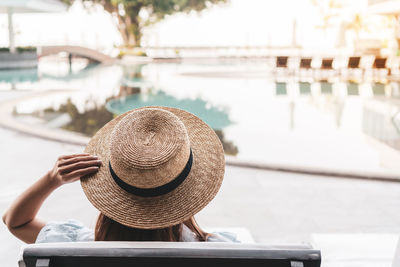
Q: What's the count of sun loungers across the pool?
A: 5